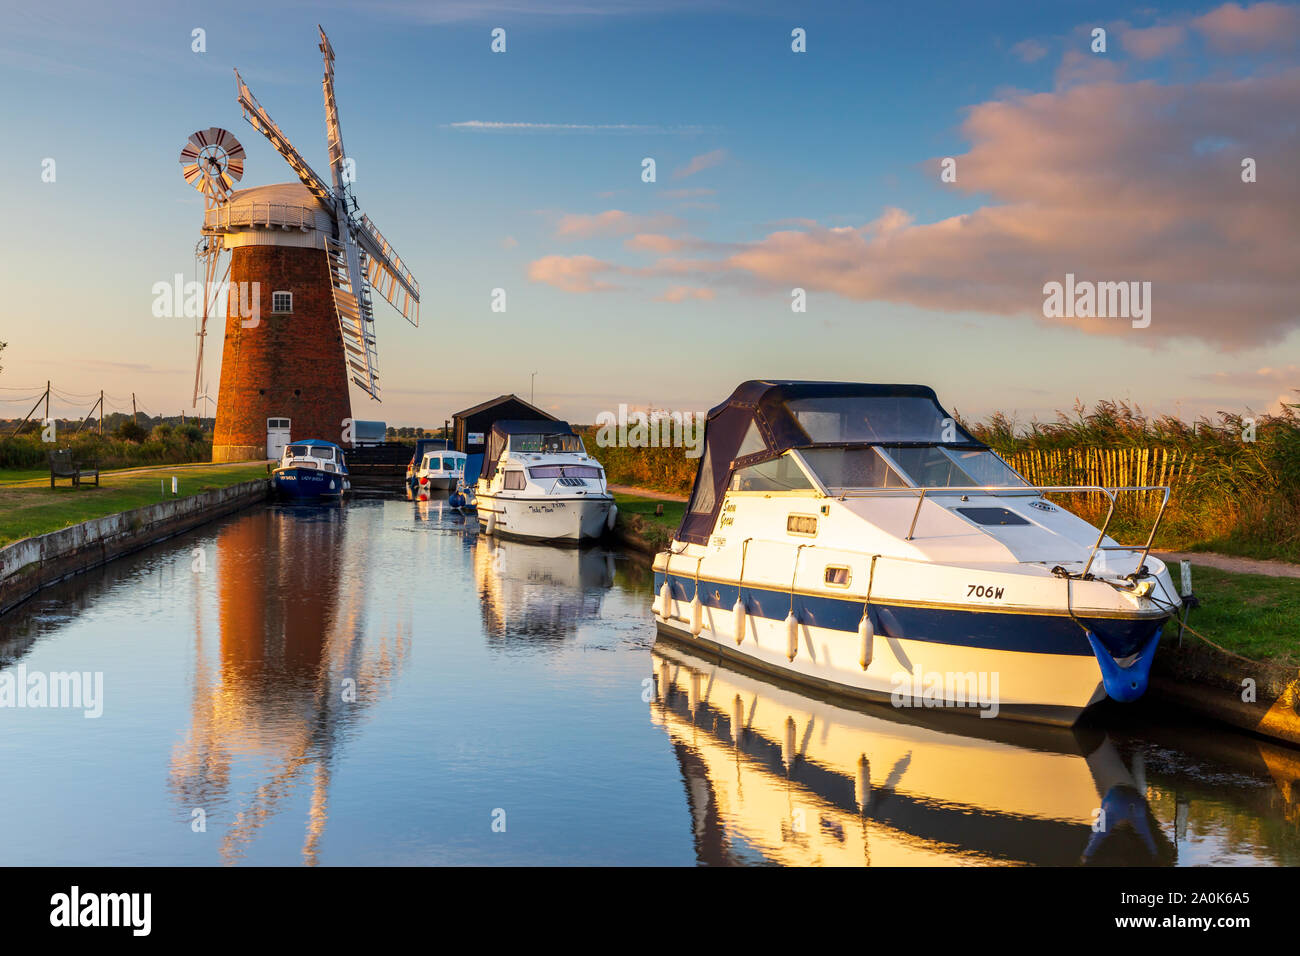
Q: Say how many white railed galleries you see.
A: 1